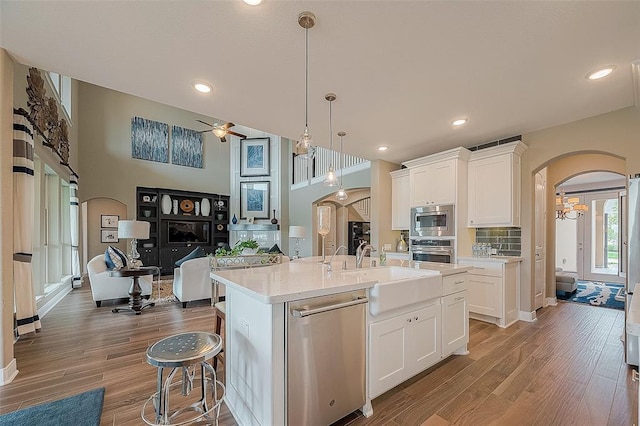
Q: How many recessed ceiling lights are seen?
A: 5